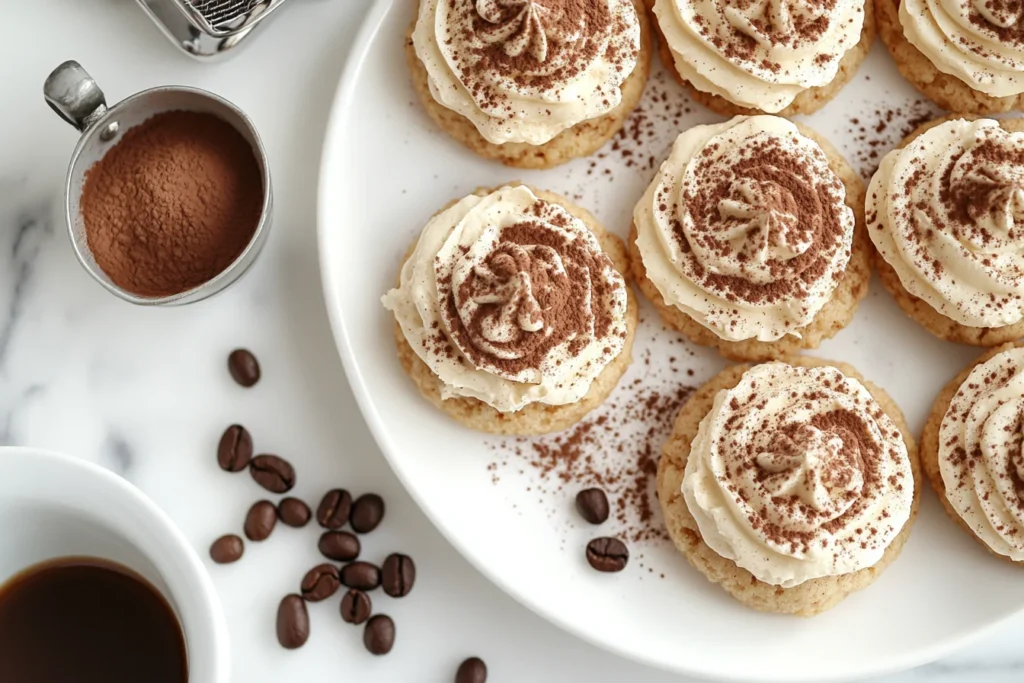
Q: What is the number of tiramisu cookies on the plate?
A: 8